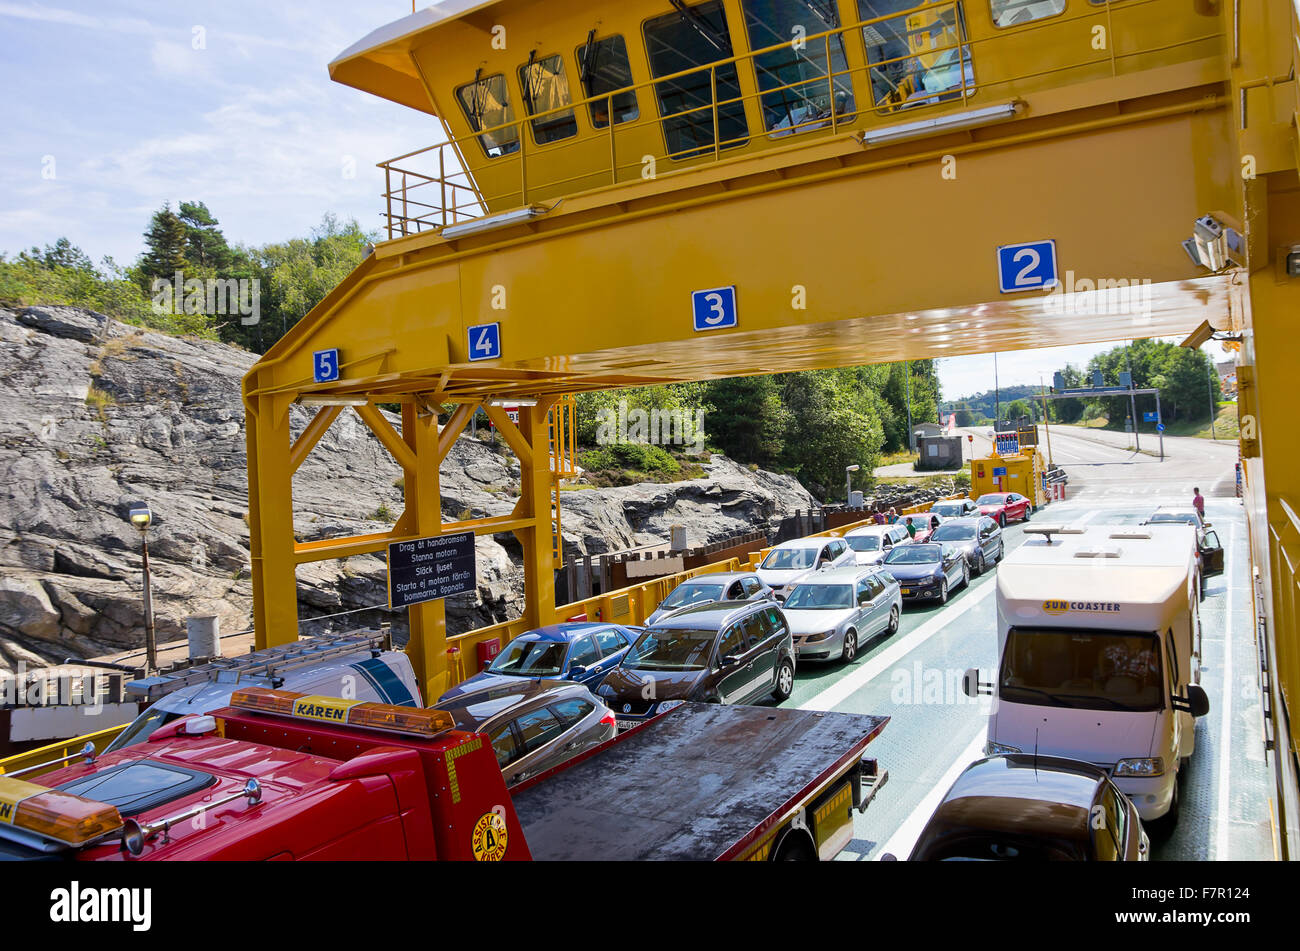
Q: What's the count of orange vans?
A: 0